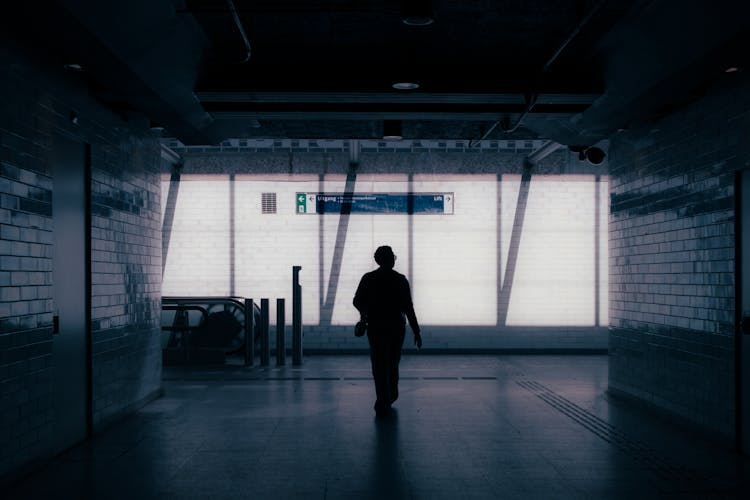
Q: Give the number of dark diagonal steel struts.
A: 3